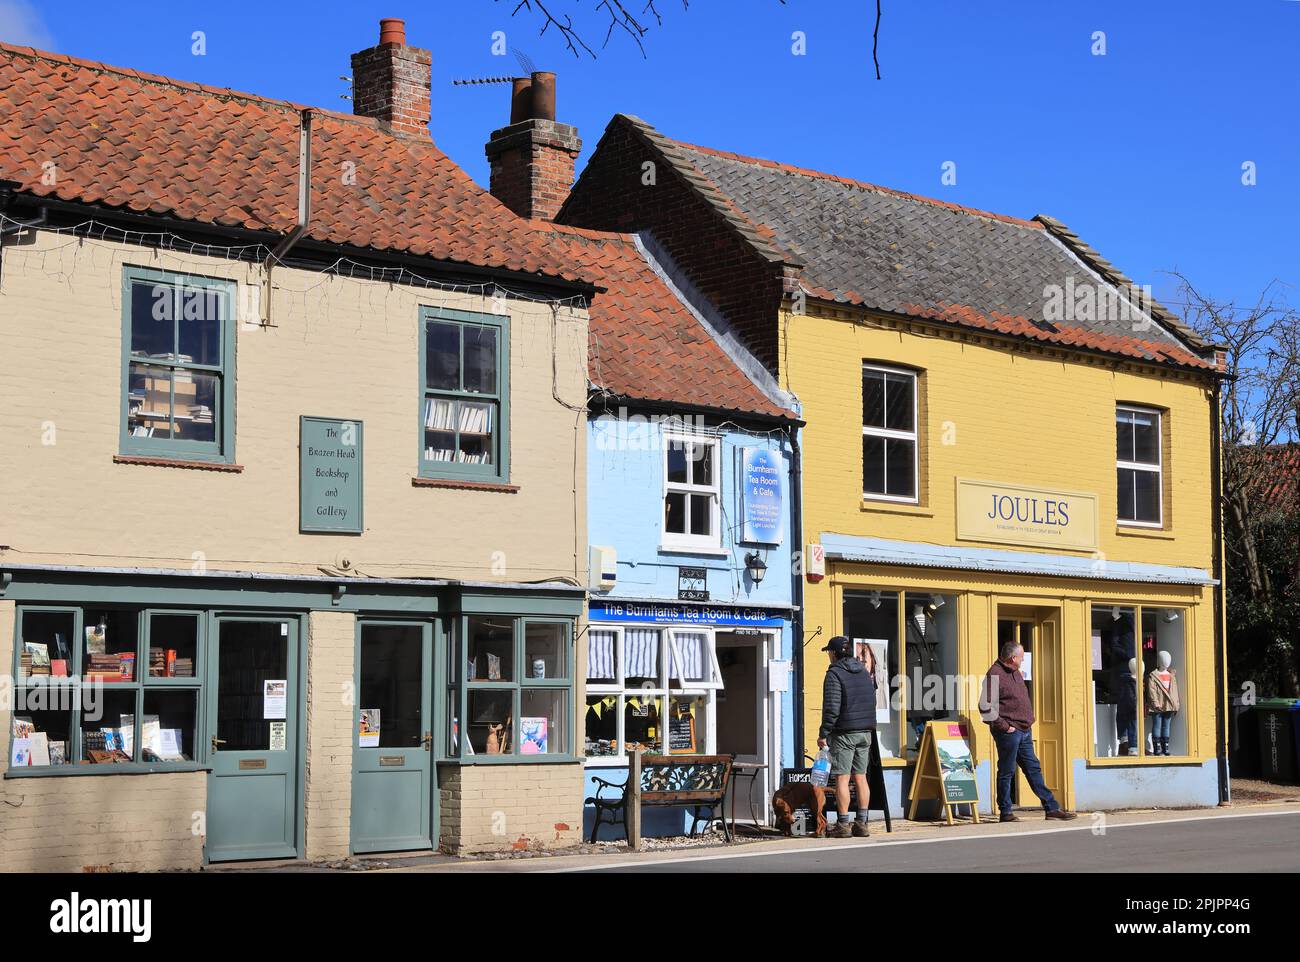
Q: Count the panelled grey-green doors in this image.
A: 2